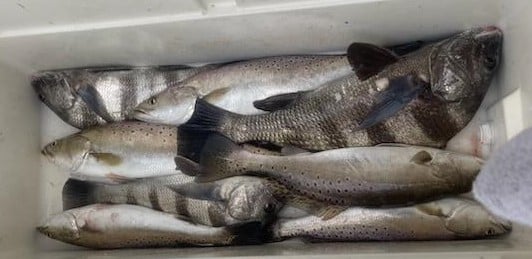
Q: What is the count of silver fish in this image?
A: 5